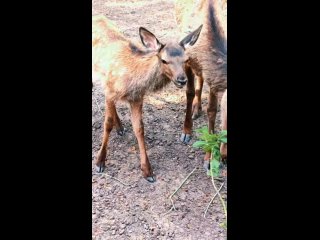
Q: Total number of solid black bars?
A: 2